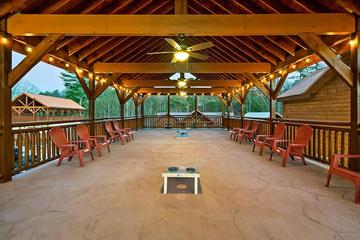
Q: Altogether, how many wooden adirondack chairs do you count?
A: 9